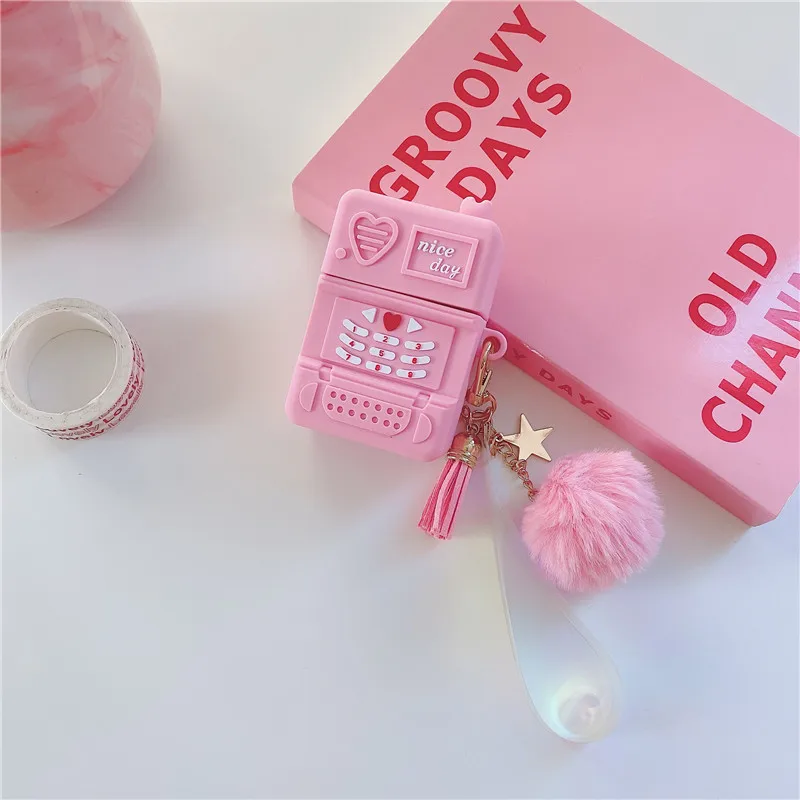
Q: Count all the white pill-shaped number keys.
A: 9